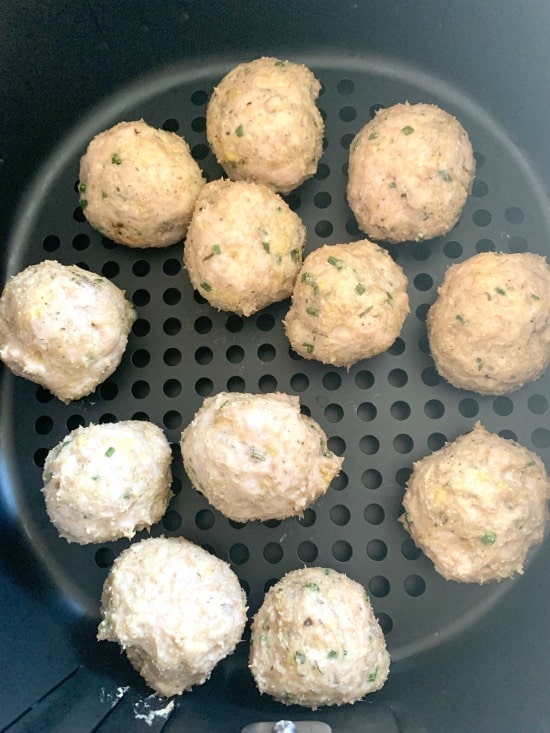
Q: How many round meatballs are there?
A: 12